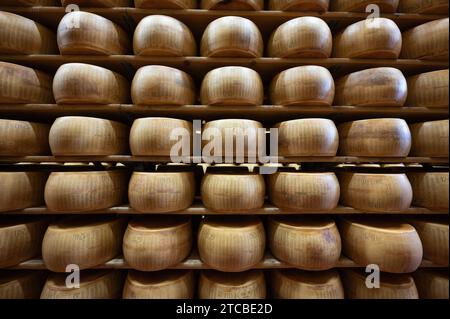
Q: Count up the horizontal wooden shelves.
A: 6